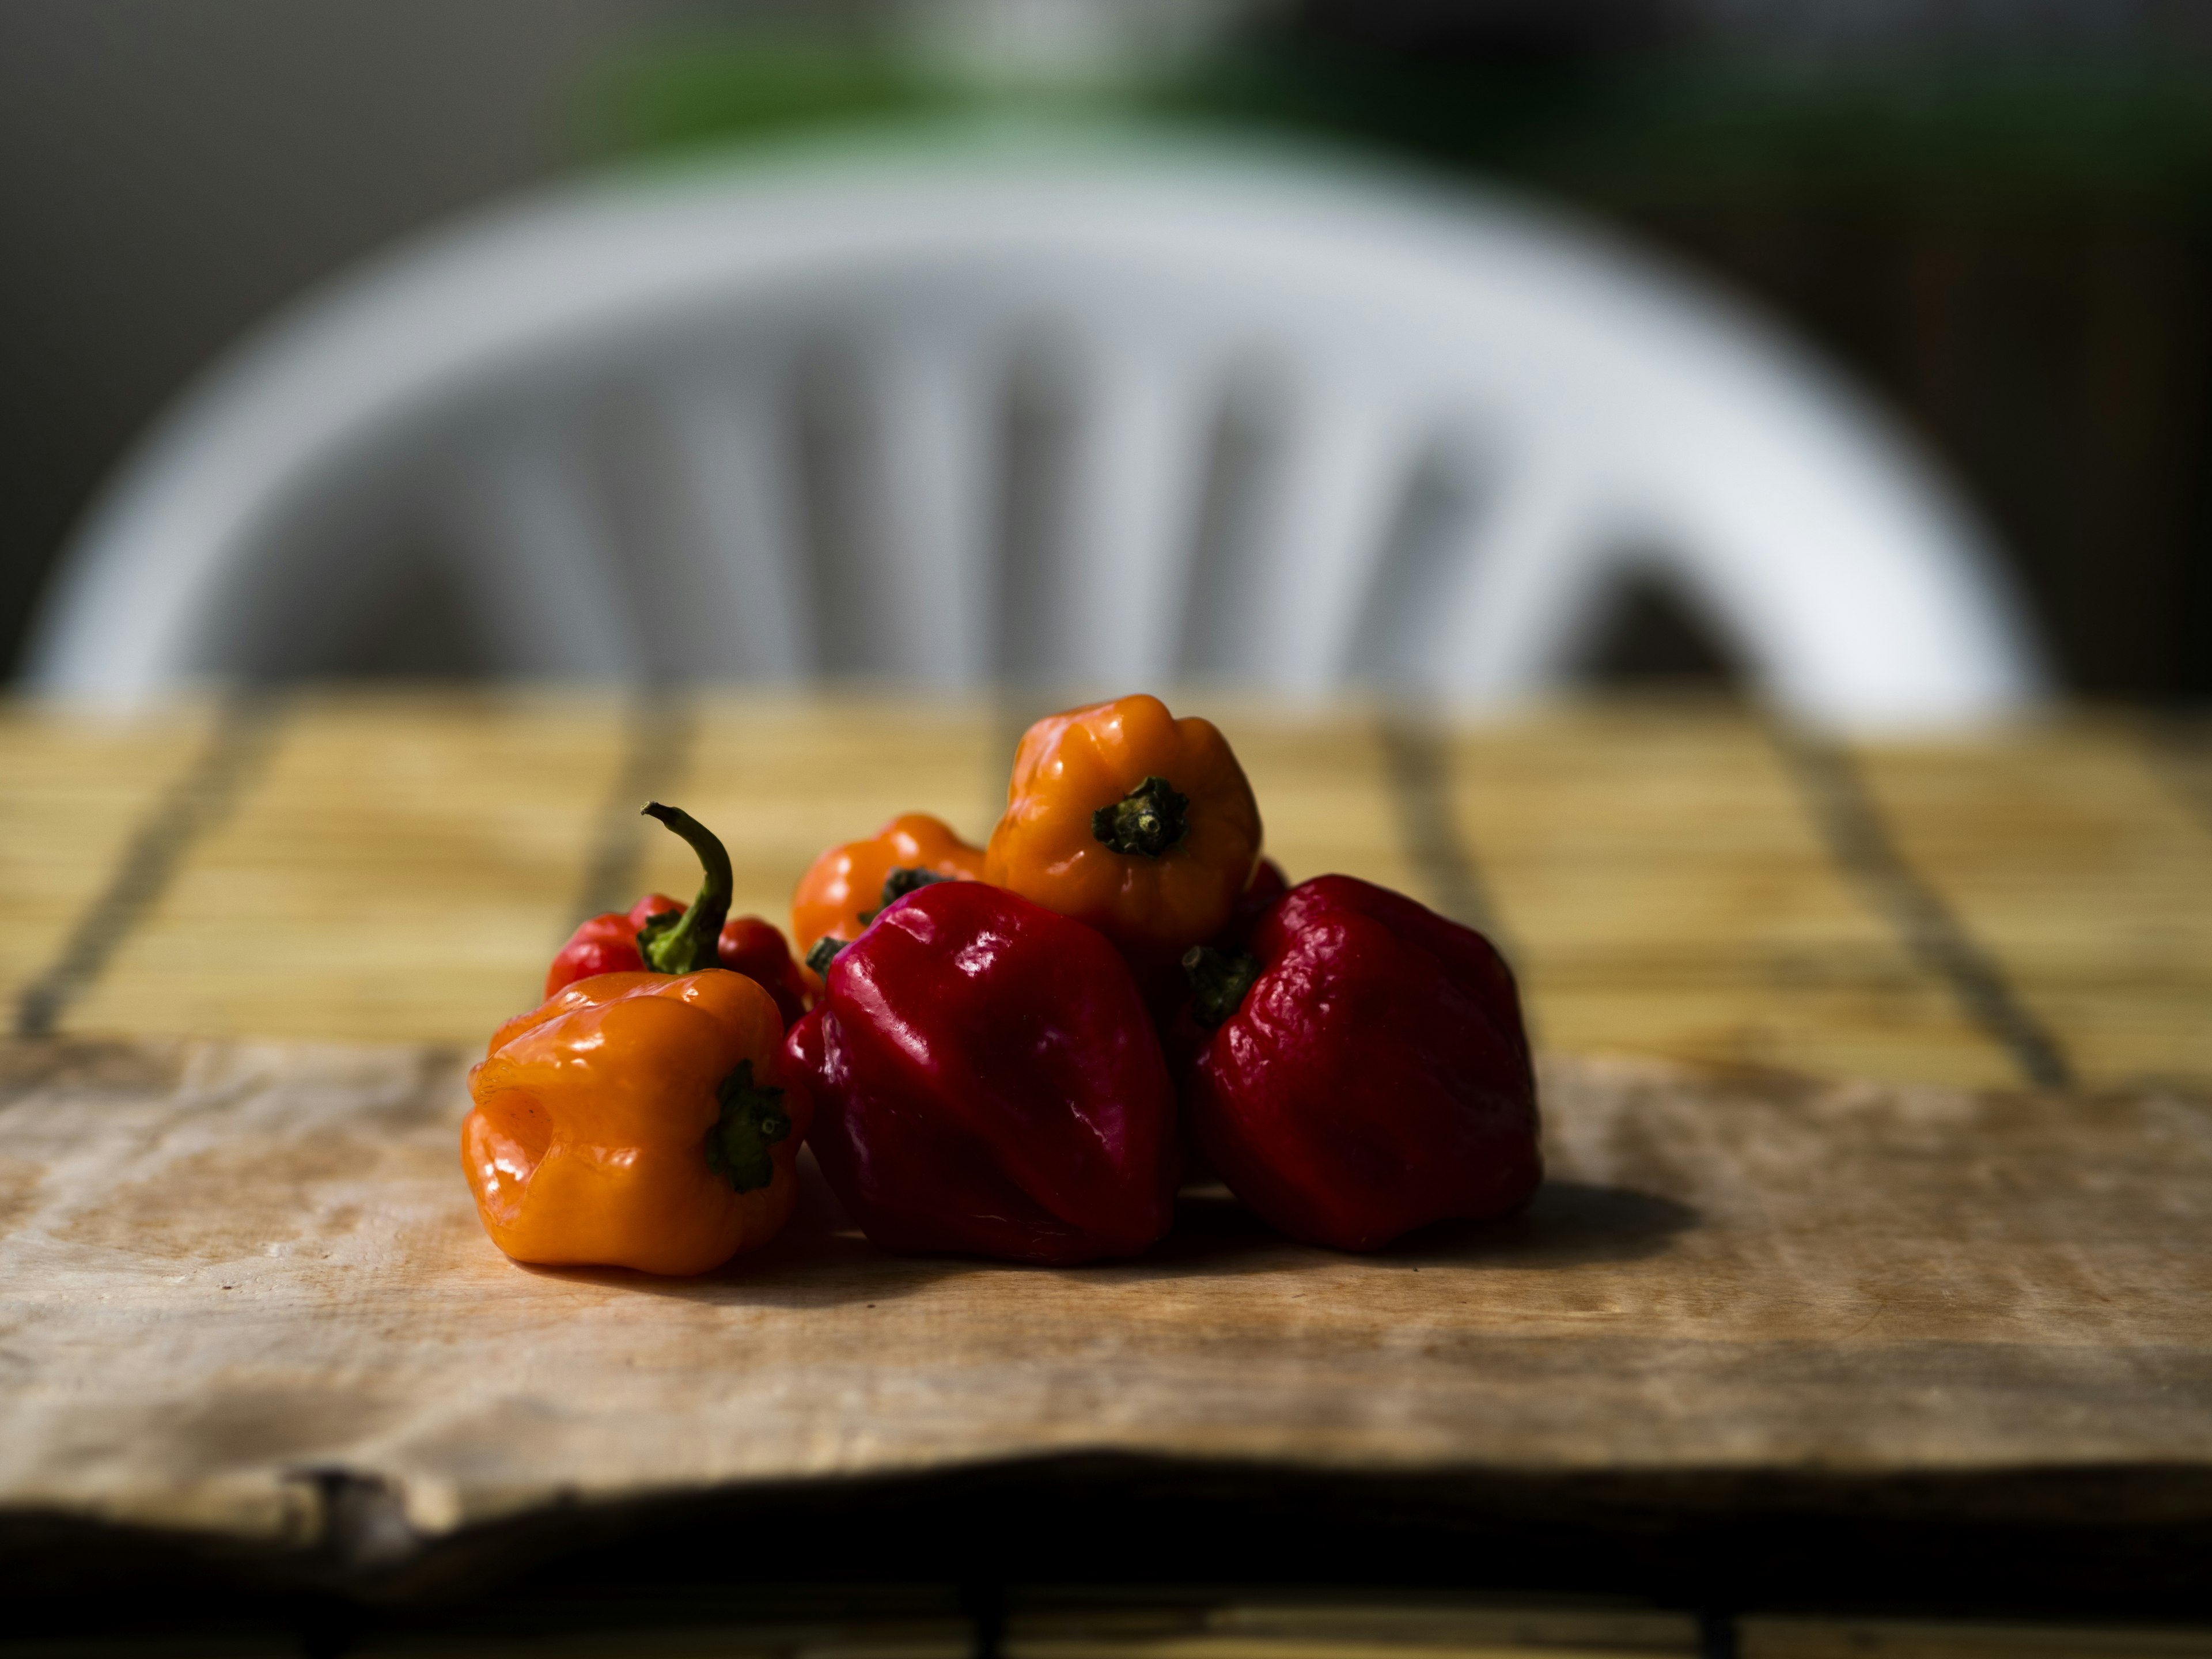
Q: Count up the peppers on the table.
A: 7